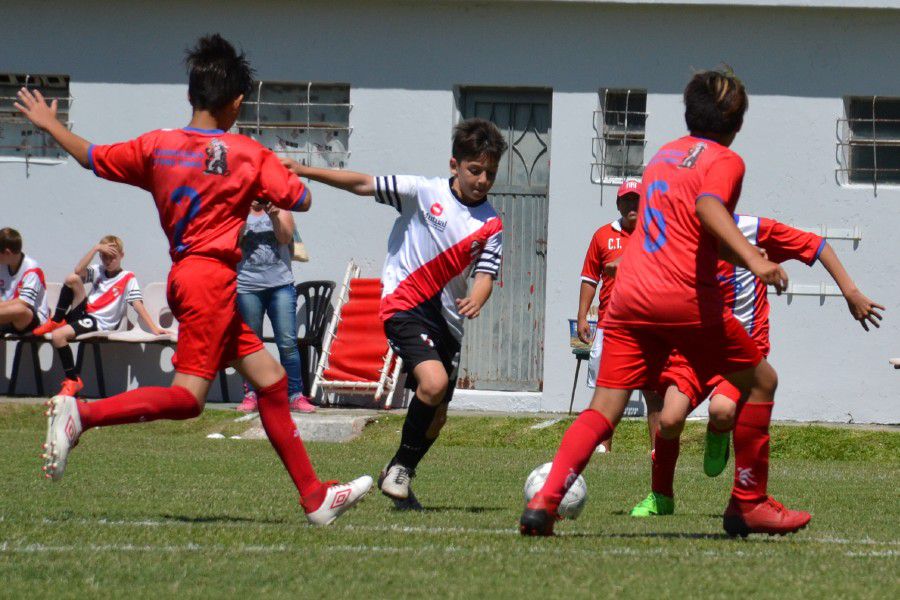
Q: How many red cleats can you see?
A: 4